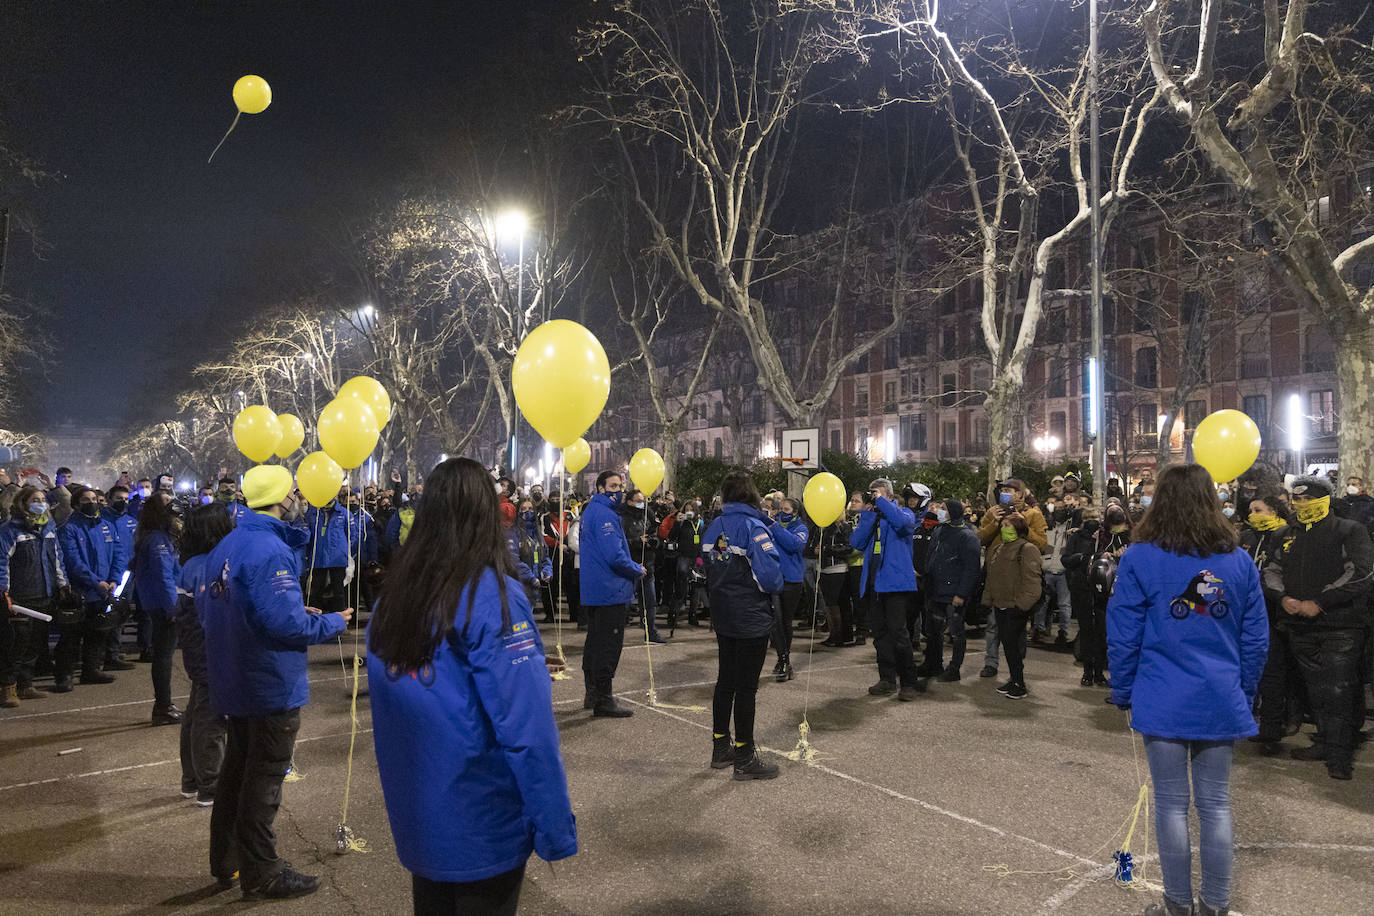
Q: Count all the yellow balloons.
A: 11